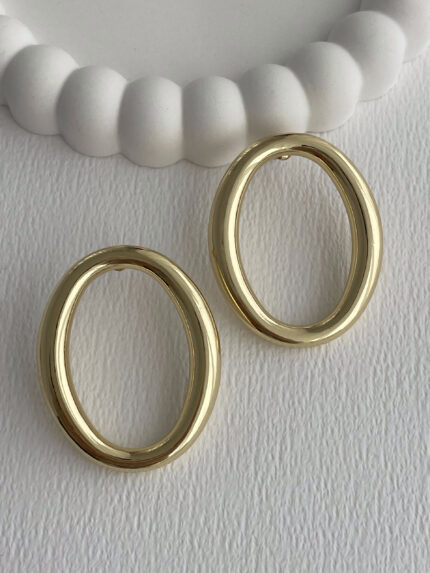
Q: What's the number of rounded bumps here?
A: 9